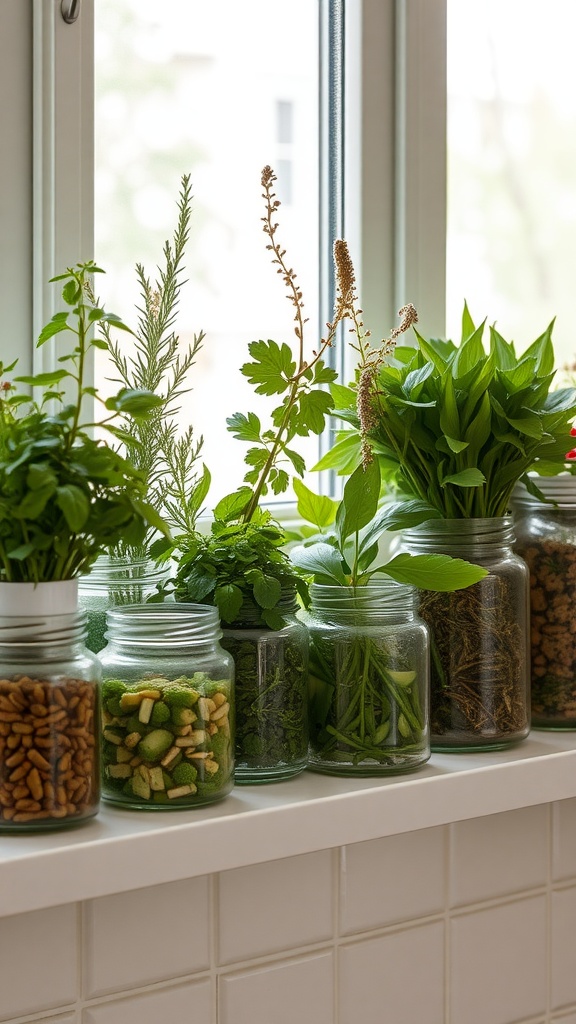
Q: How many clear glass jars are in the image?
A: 7